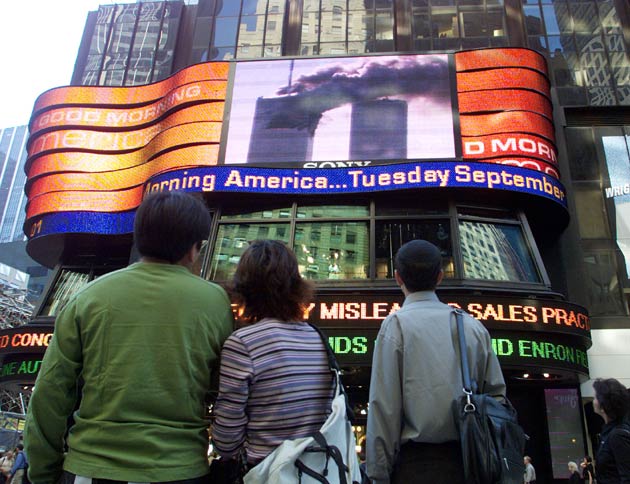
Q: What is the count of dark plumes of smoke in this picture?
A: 1